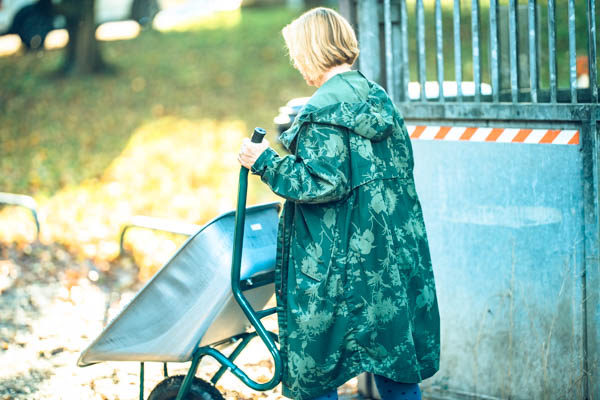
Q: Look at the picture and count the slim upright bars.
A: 12